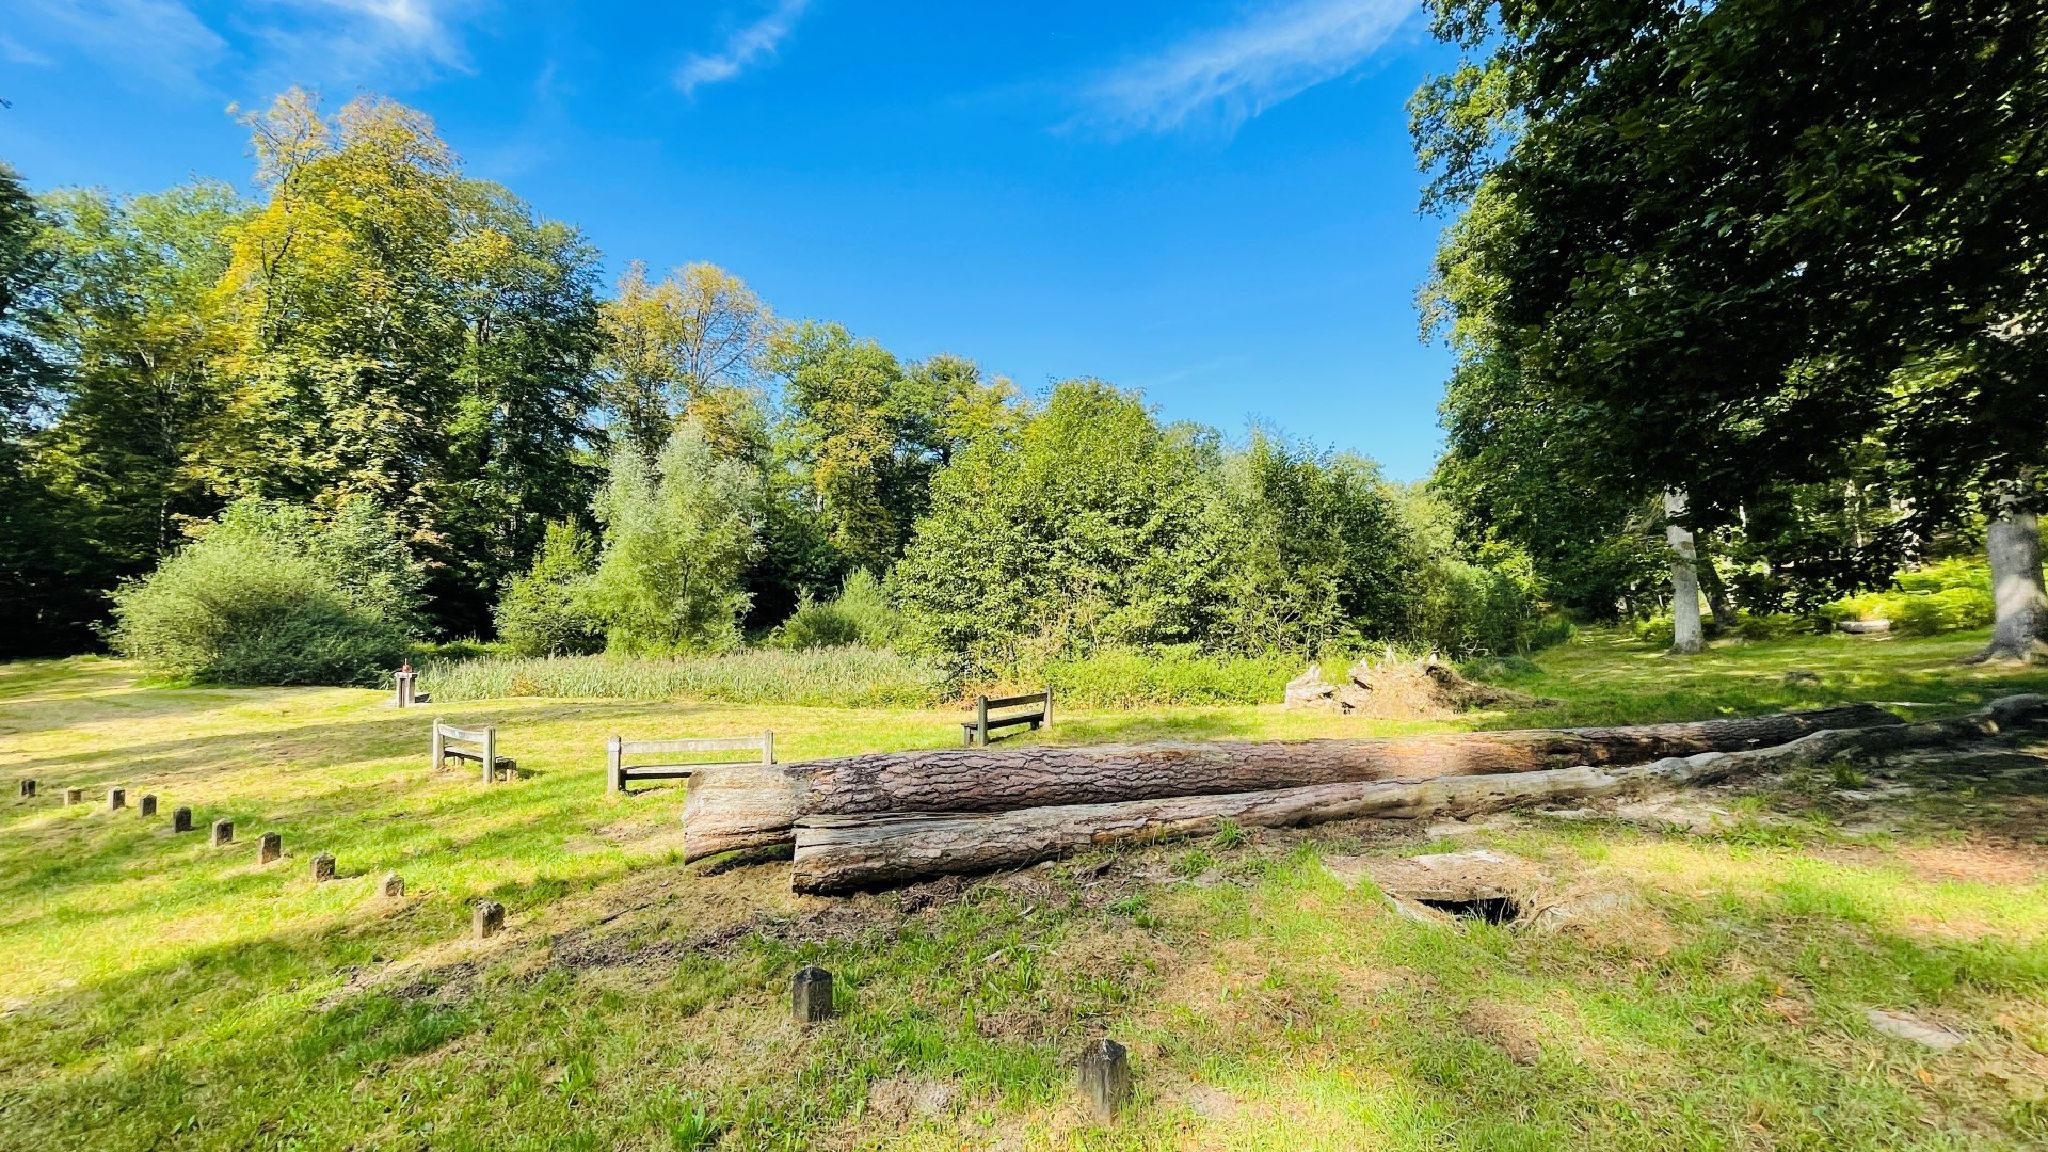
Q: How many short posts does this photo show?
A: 12